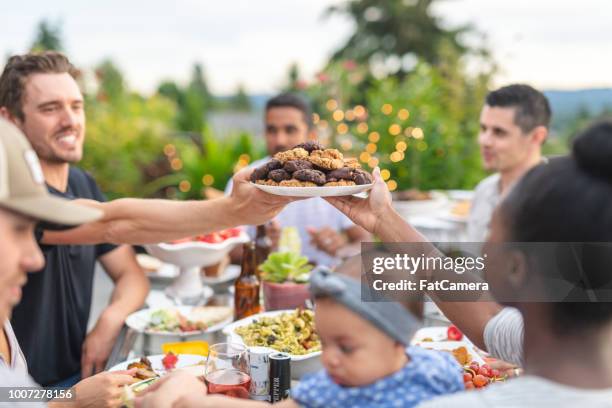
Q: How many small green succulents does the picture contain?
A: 1